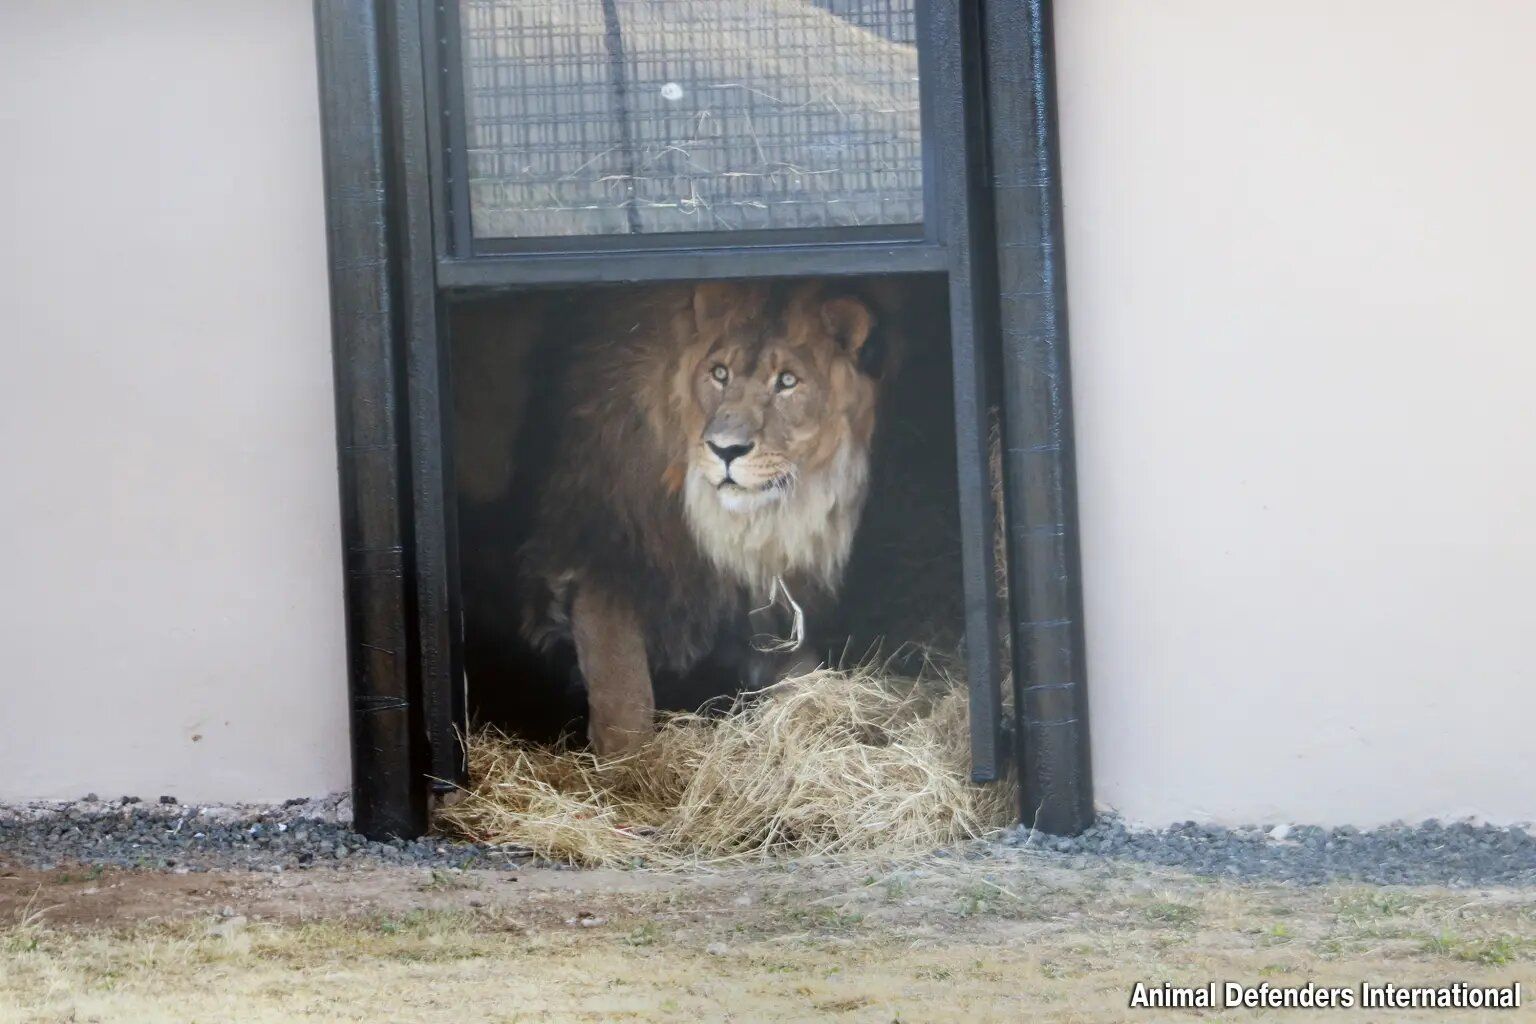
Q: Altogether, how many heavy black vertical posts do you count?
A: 2